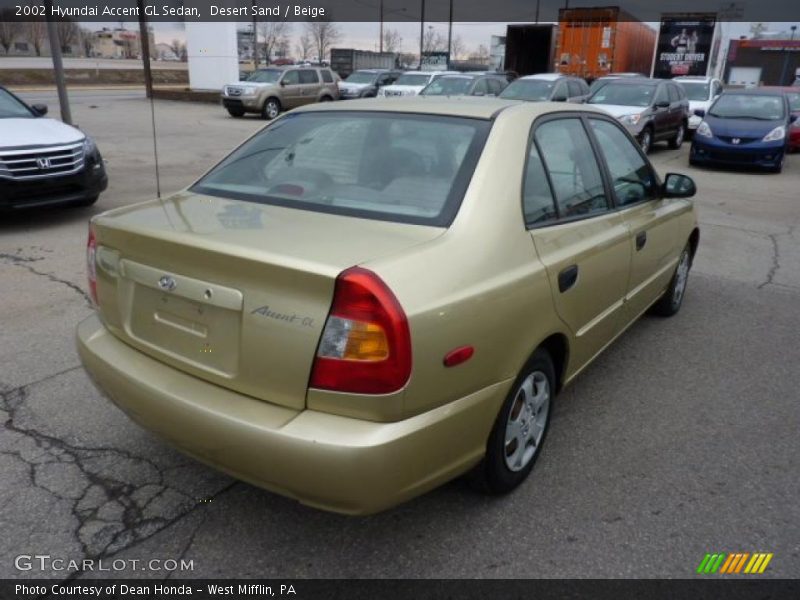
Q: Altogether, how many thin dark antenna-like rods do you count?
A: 1